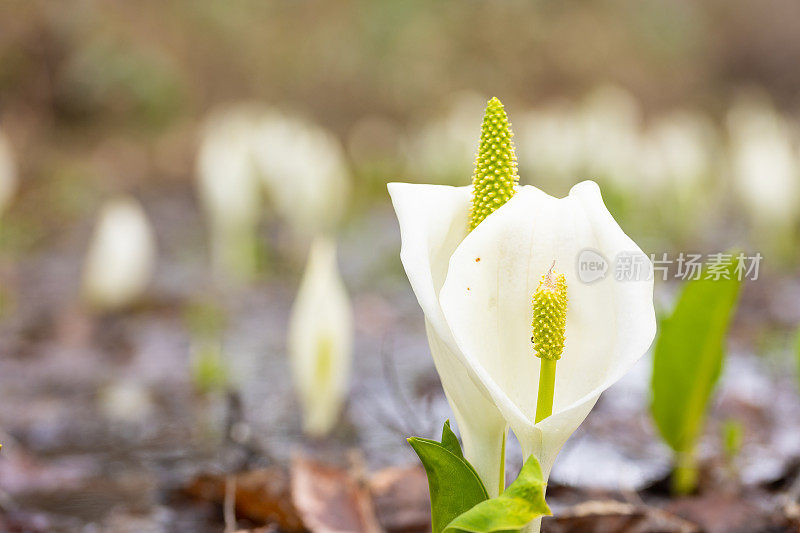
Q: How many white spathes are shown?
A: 2